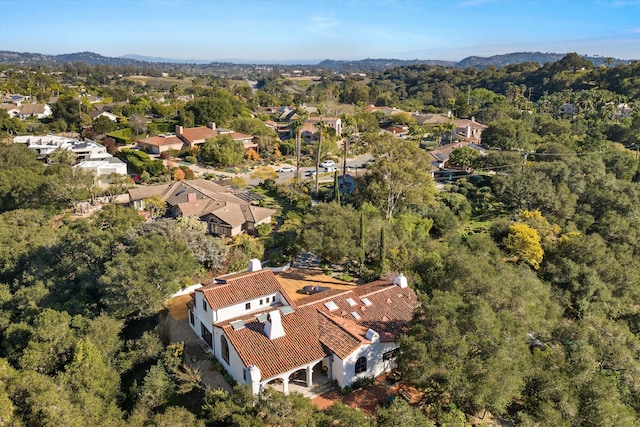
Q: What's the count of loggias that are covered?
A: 1